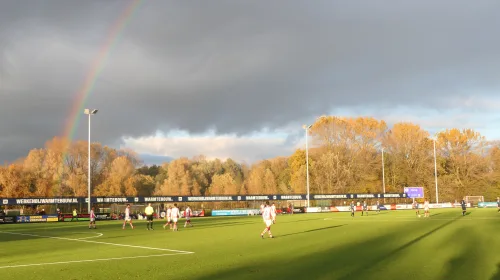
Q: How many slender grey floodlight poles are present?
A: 4